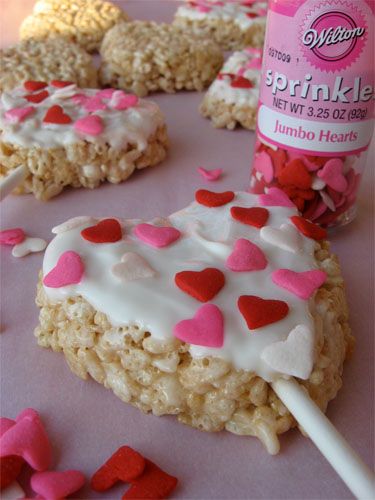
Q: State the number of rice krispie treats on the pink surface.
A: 7